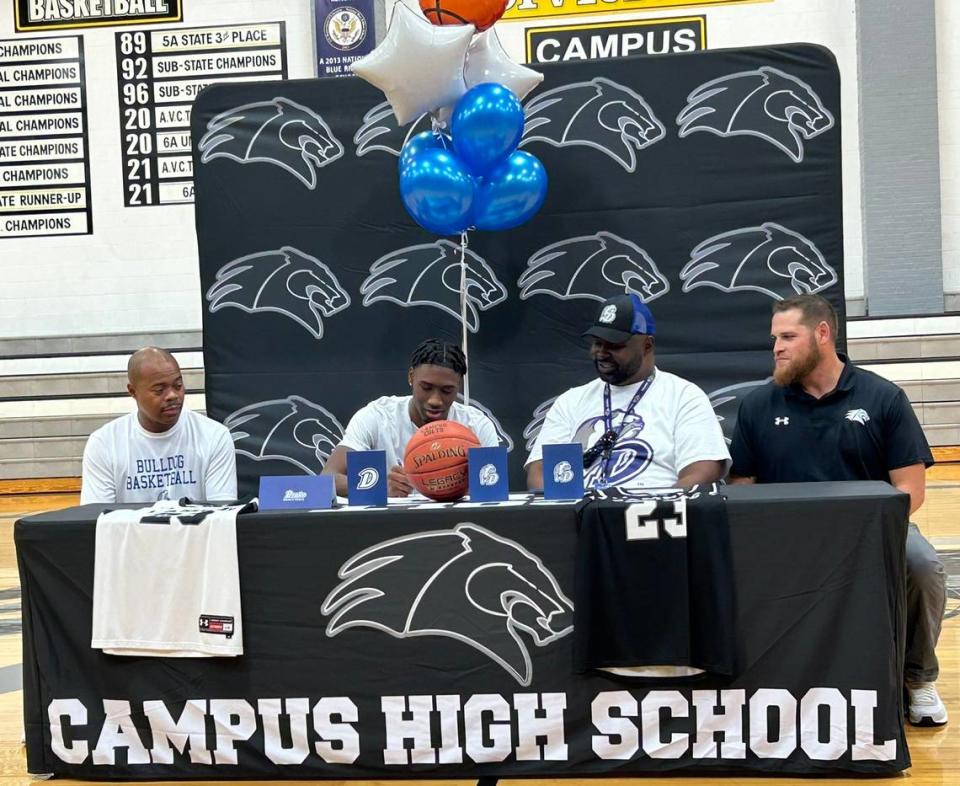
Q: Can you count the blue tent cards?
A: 4